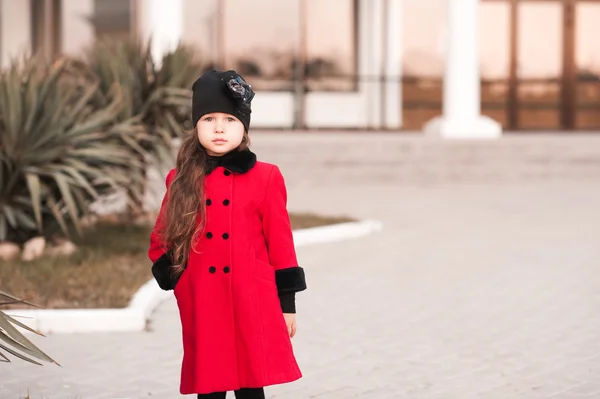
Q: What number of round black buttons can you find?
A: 7